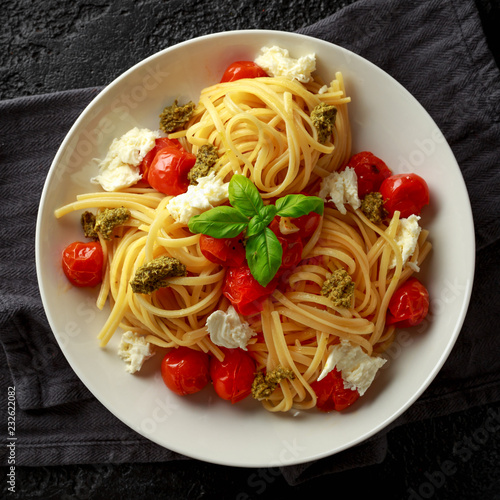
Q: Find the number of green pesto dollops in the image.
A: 8